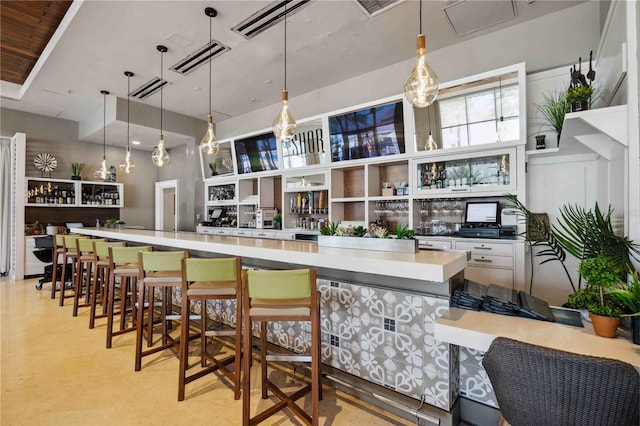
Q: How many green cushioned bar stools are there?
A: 8